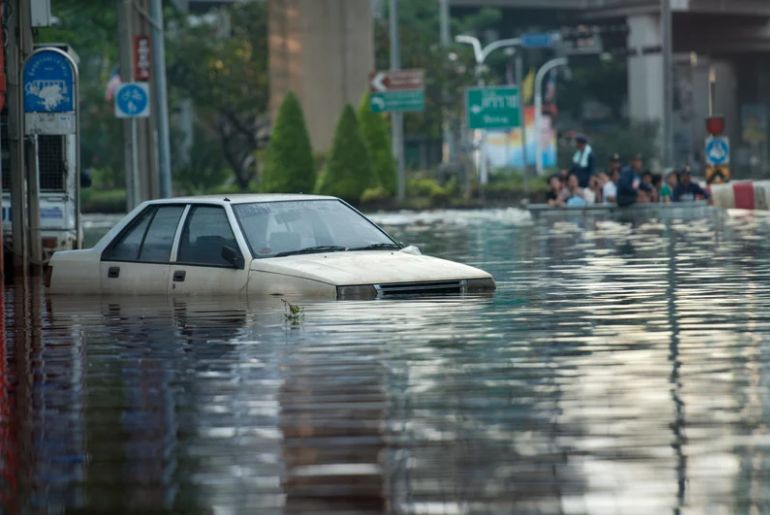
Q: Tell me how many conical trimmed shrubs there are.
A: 3